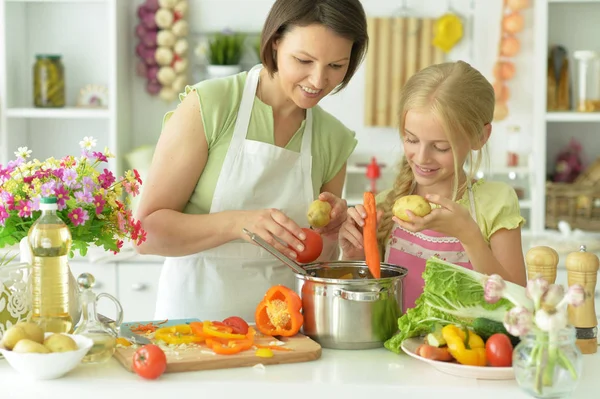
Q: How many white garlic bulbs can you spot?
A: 11